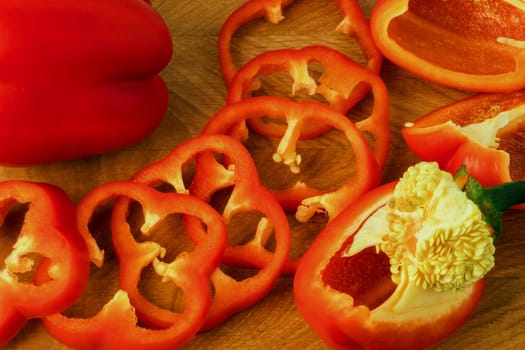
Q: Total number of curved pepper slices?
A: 6